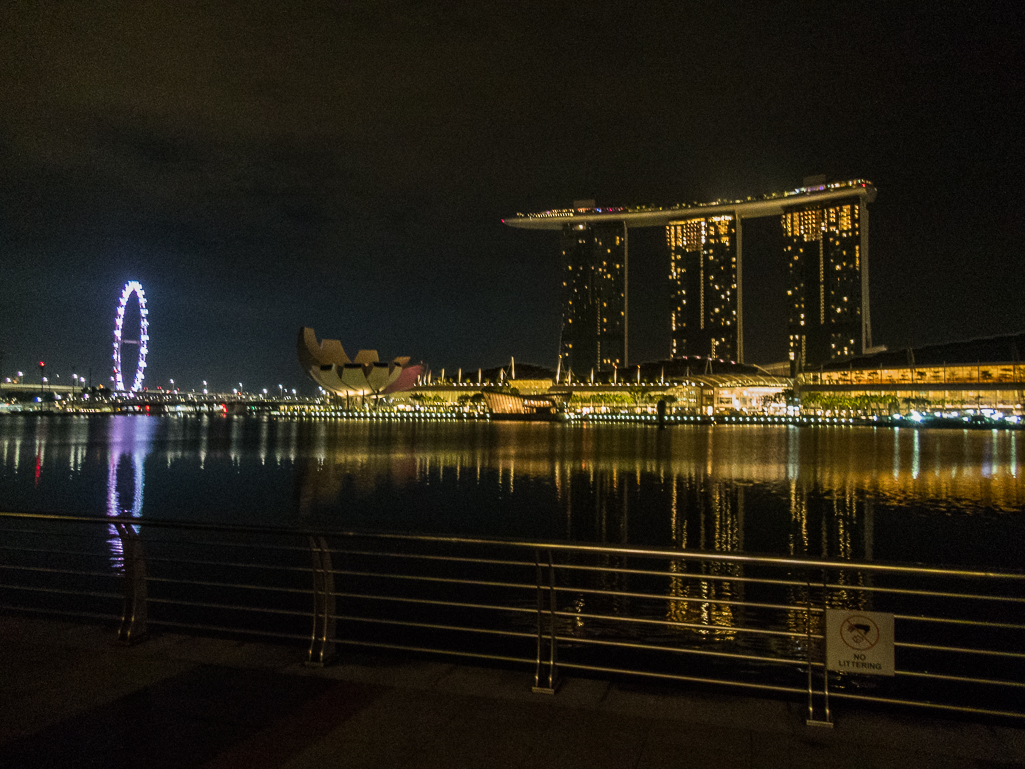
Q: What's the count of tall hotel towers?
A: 3